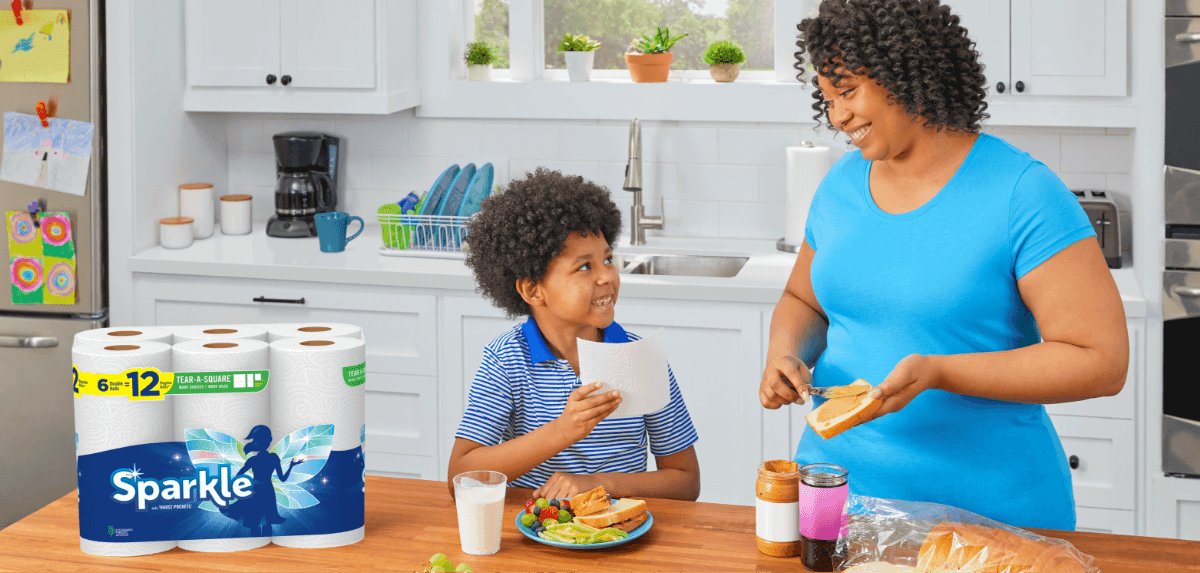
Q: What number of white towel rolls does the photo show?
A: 7